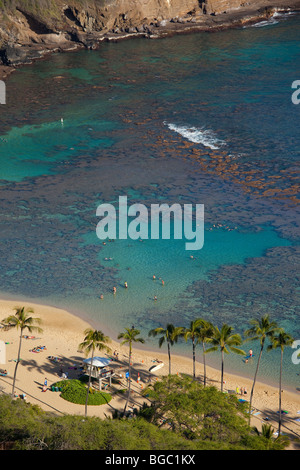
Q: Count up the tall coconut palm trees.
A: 9